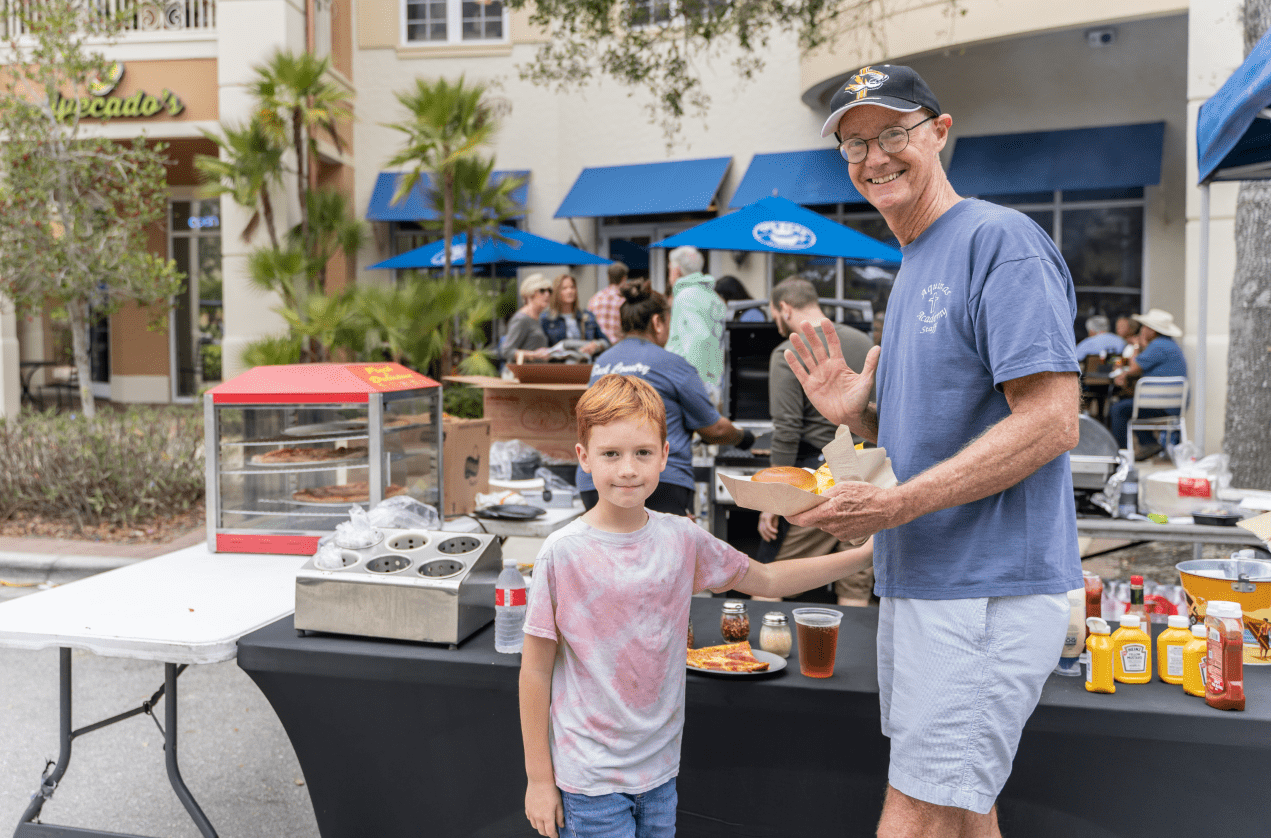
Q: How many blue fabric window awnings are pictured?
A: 4